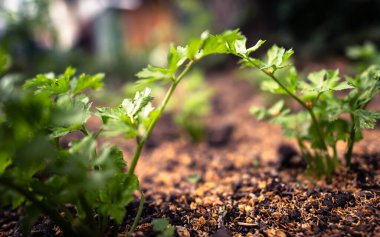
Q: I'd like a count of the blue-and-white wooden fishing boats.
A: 0